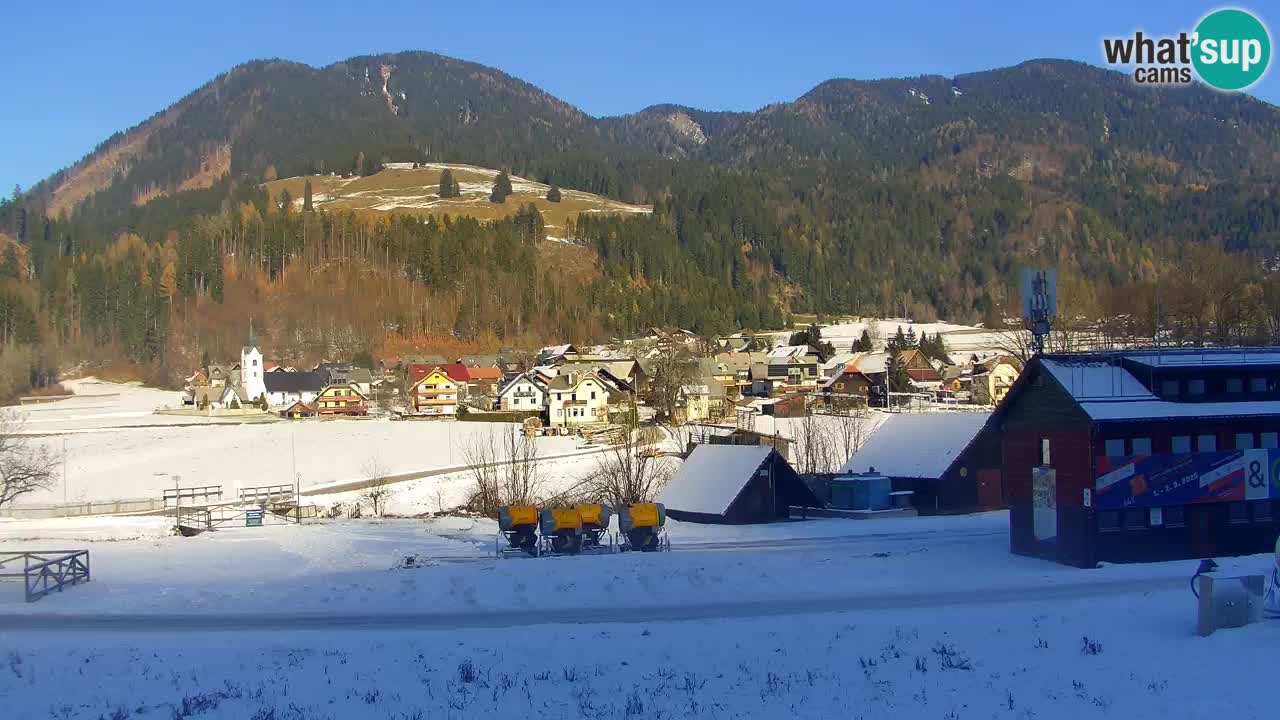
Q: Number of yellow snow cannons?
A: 4